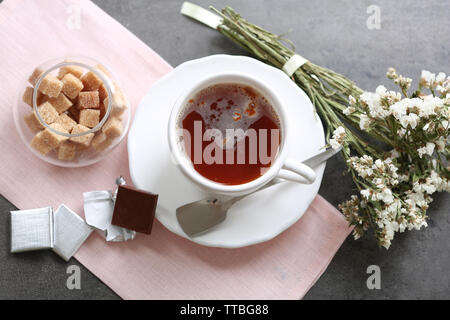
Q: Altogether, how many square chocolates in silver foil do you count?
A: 2